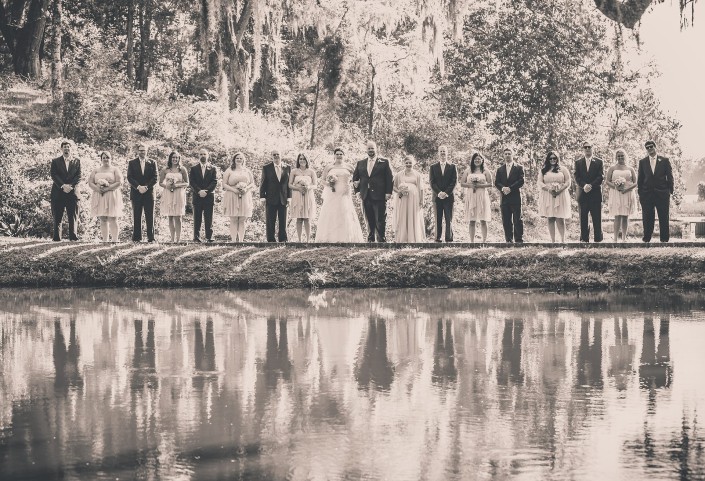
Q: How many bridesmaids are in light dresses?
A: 8